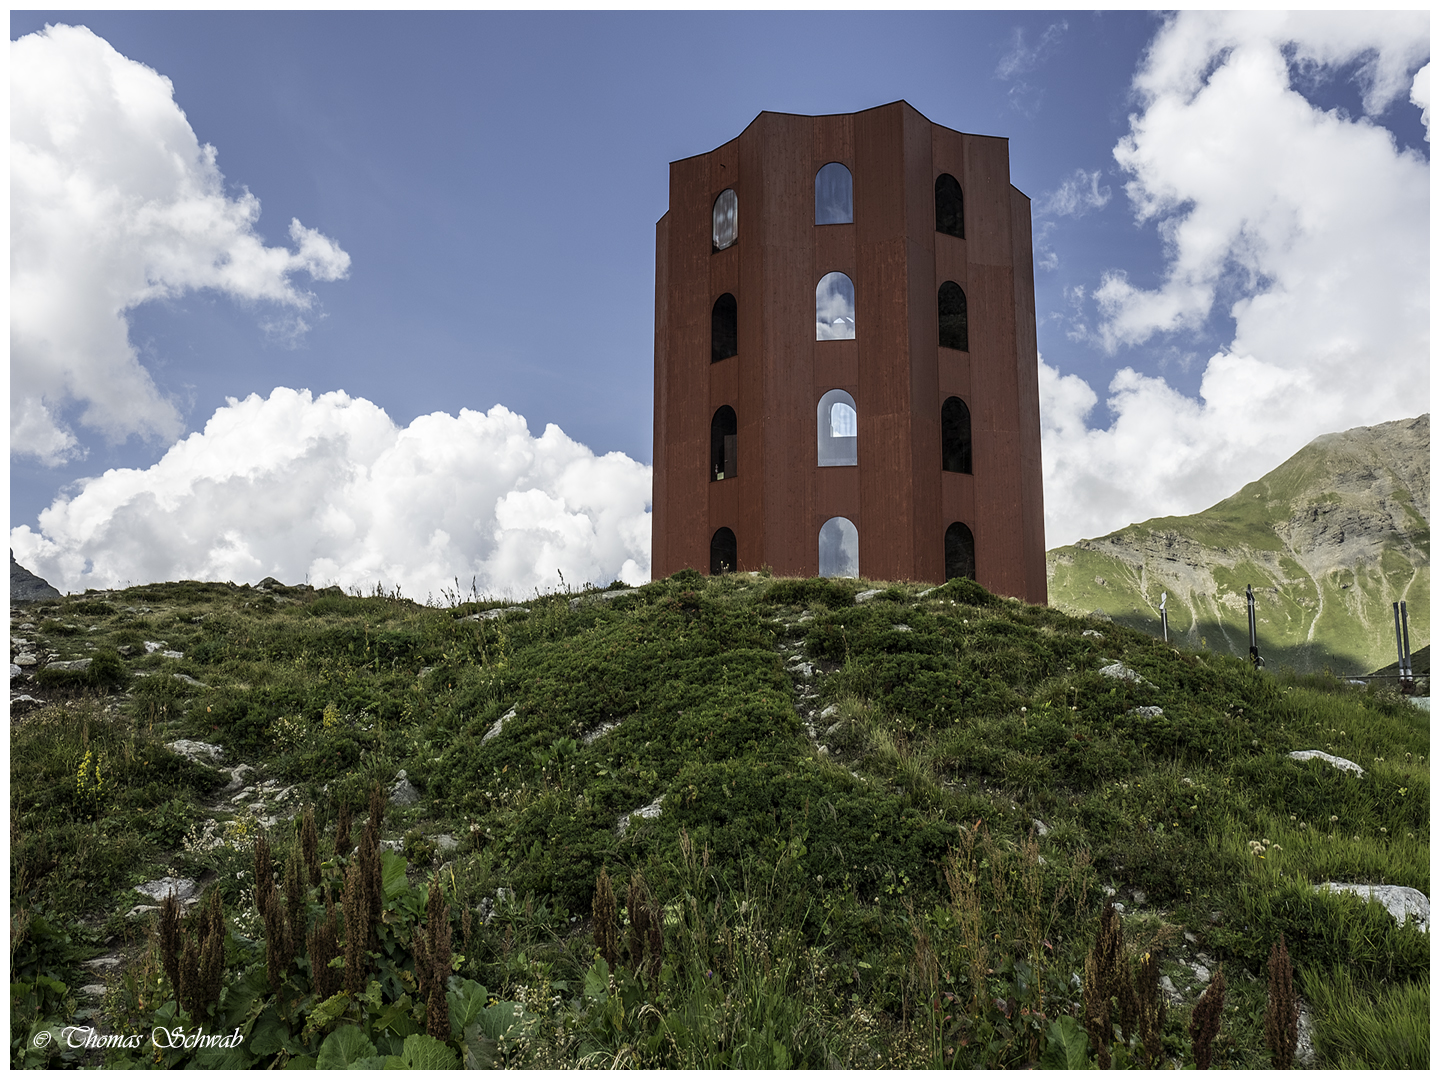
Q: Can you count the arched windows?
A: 12